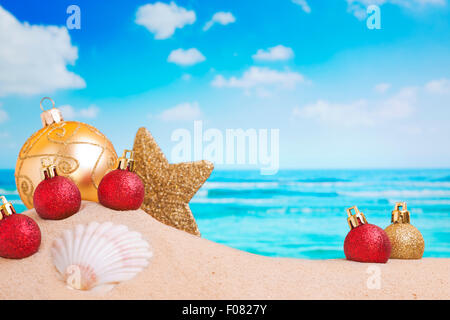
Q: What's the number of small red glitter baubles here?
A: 4